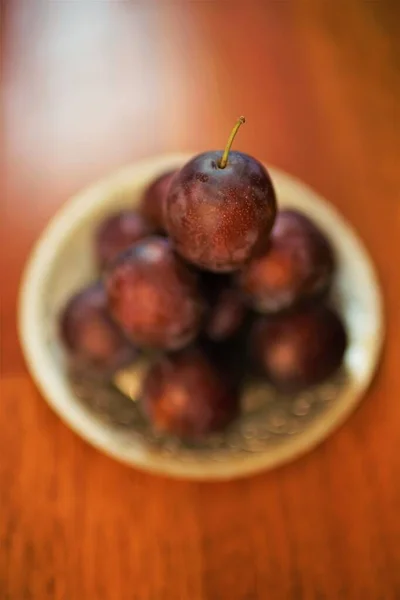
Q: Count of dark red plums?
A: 9